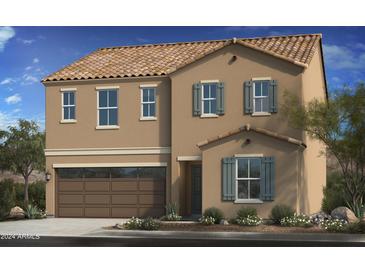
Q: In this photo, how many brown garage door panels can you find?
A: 12